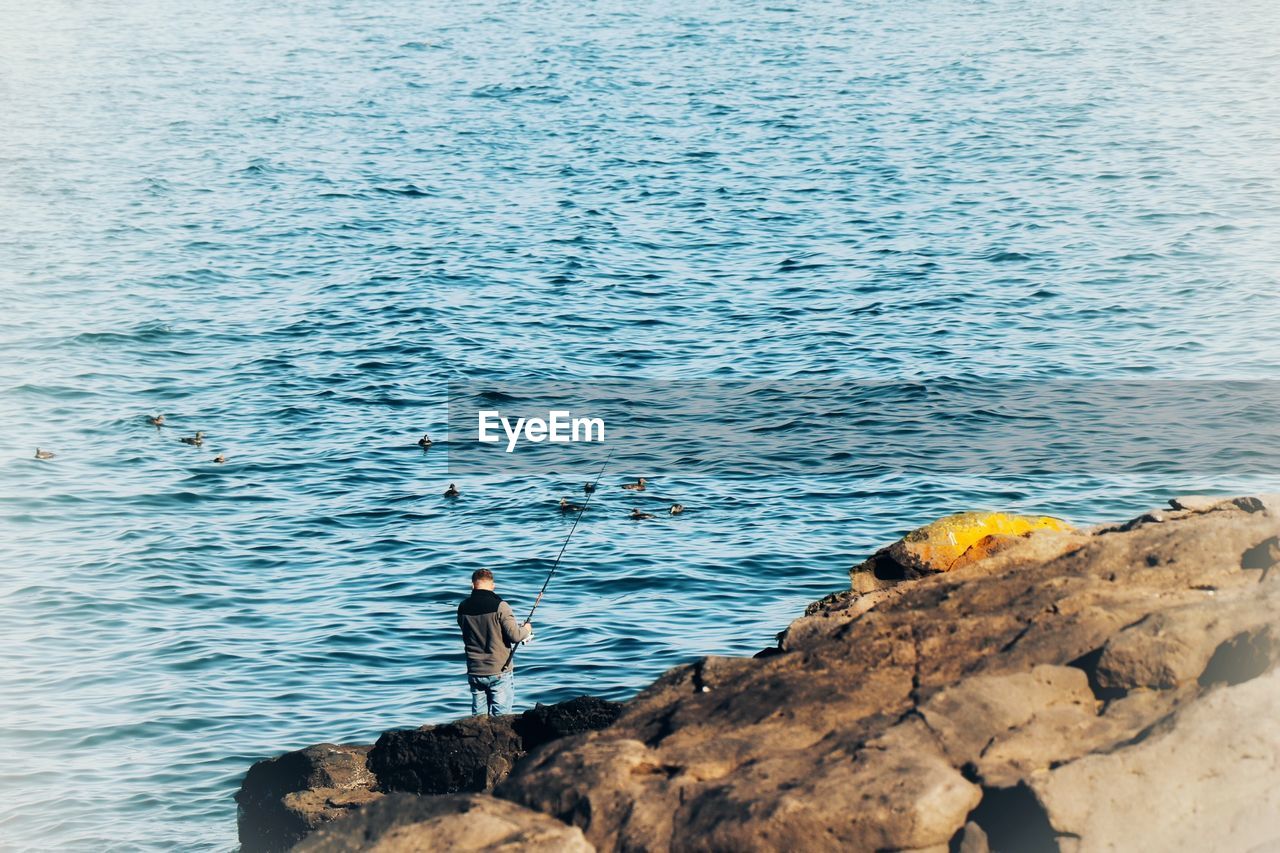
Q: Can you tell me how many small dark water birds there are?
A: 11